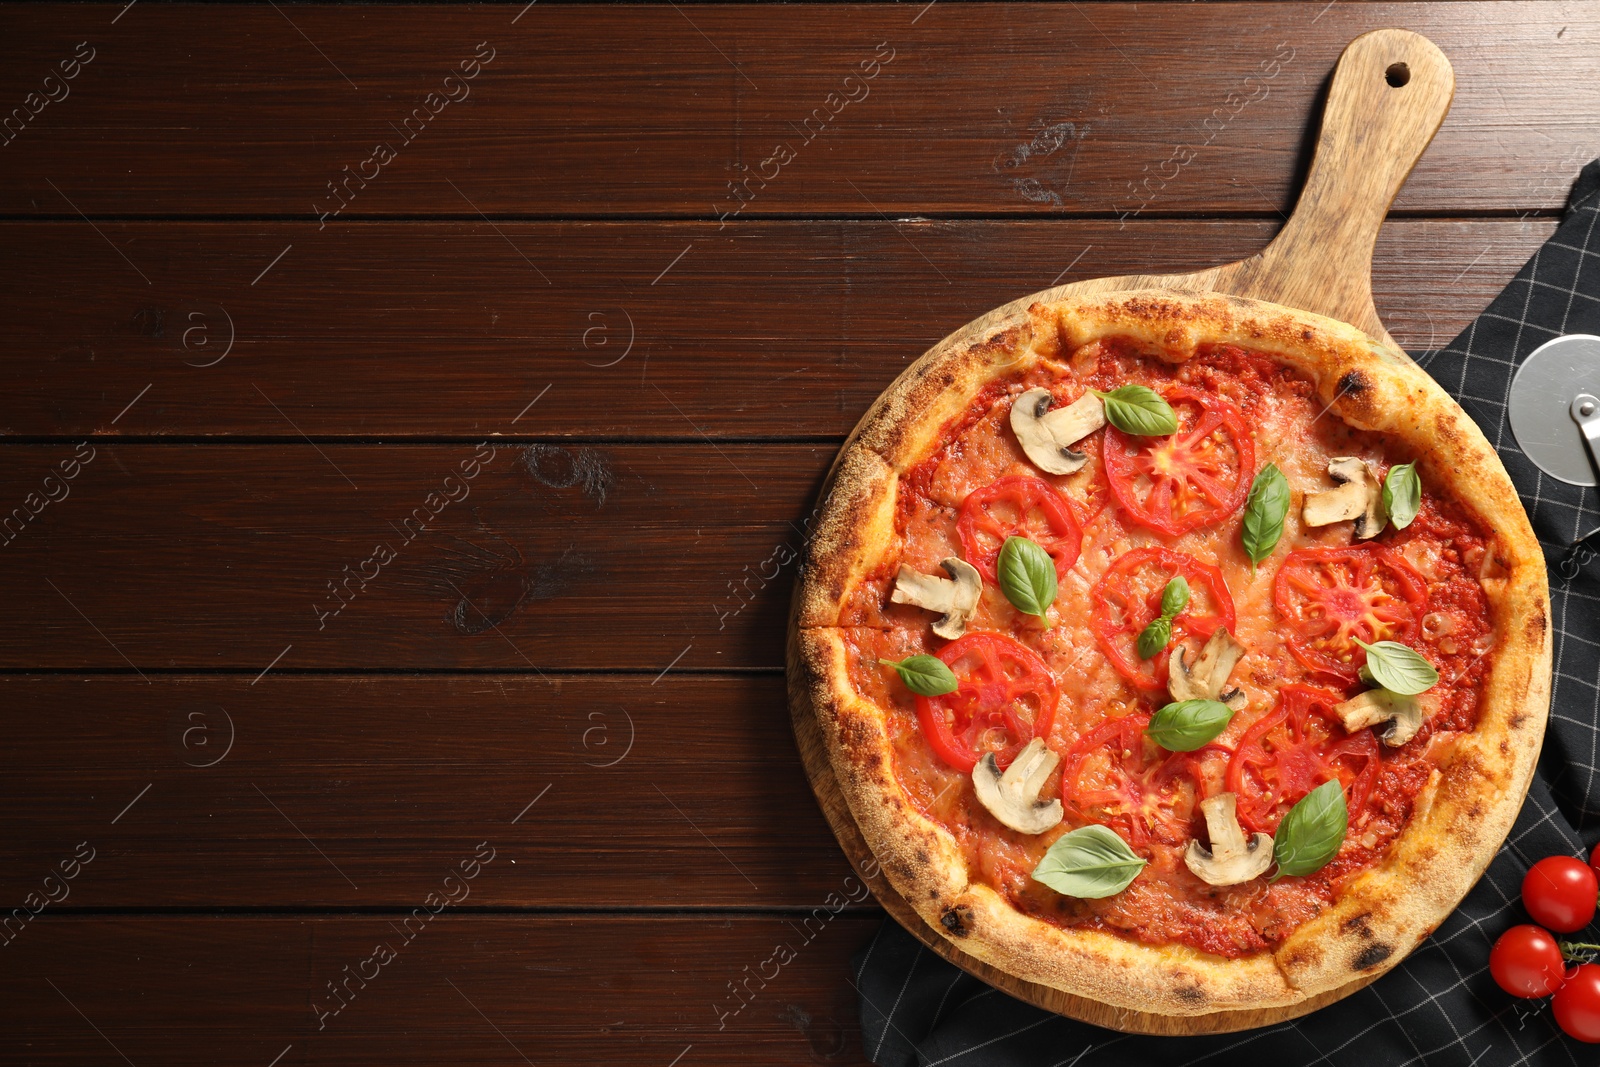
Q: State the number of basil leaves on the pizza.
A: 11